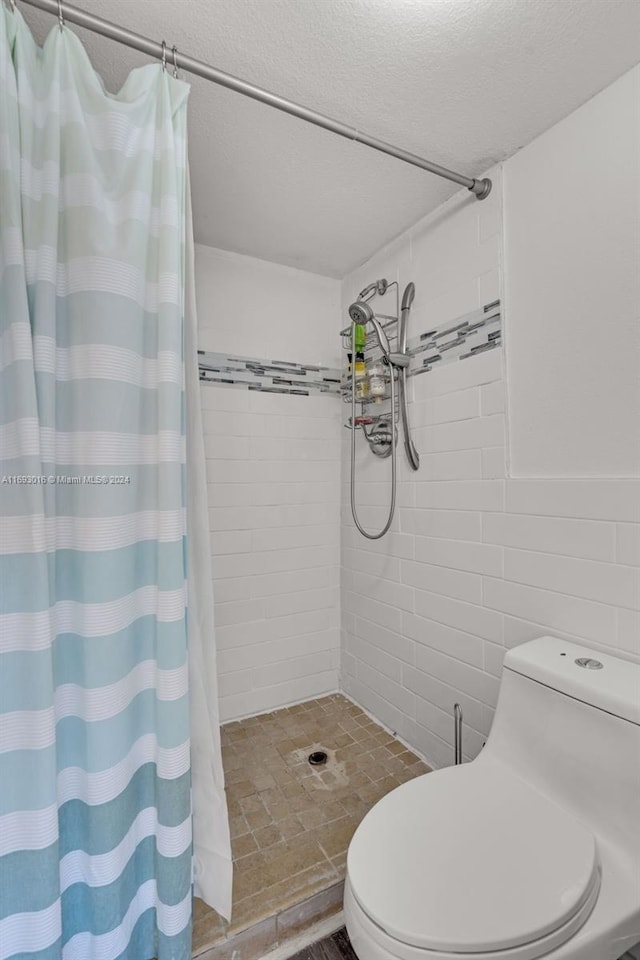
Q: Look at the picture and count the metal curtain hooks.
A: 4